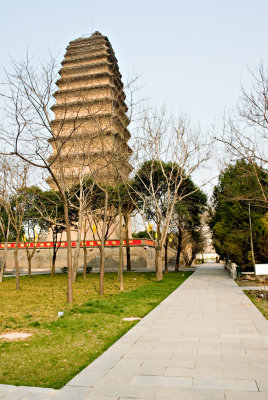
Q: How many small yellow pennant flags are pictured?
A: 6